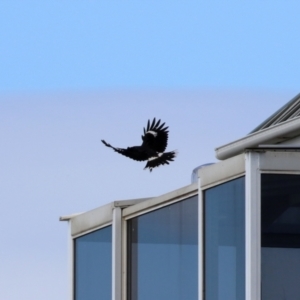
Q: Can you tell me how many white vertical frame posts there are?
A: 4